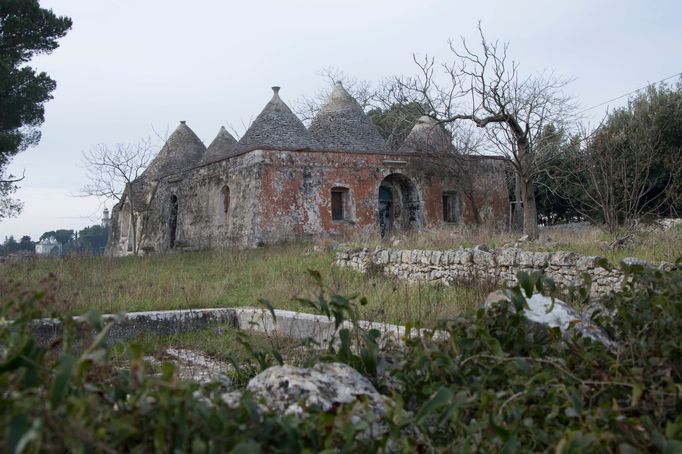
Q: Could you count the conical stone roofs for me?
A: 5